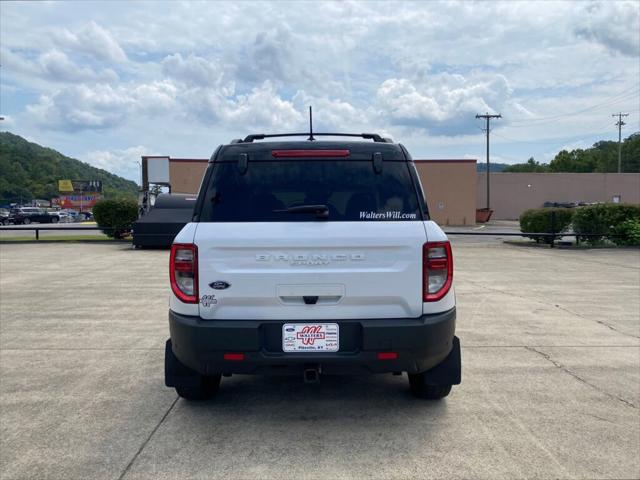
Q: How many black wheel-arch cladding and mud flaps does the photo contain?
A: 2